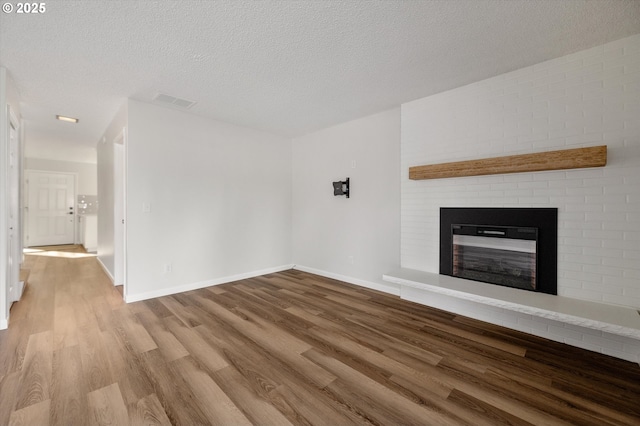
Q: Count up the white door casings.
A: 3